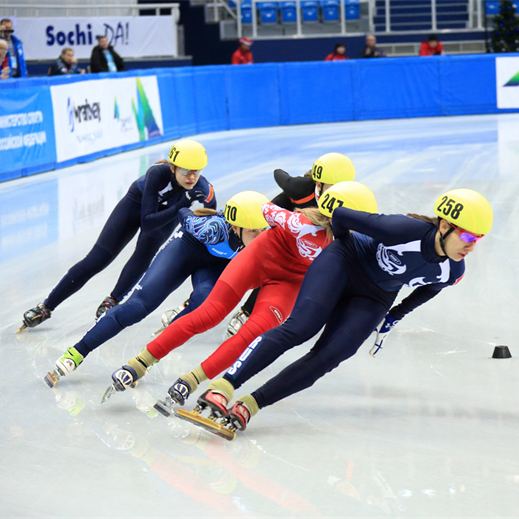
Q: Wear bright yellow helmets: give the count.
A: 5